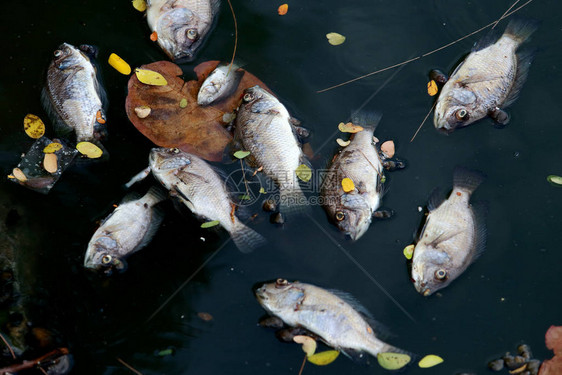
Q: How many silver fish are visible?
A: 10